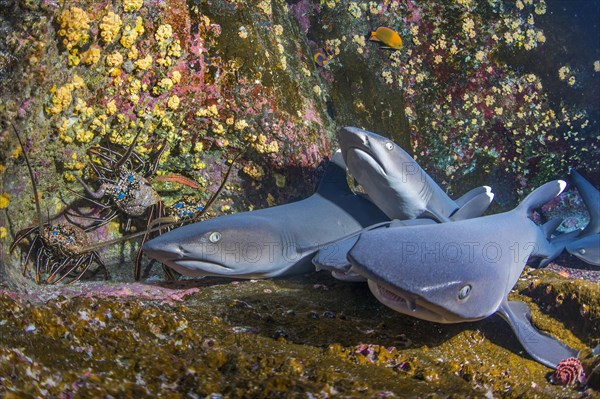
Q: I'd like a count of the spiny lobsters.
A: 3